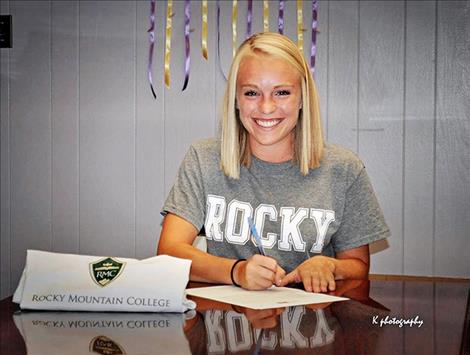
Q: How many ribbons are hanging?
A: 11